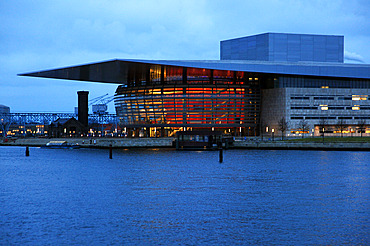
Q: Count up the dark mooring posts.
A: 3